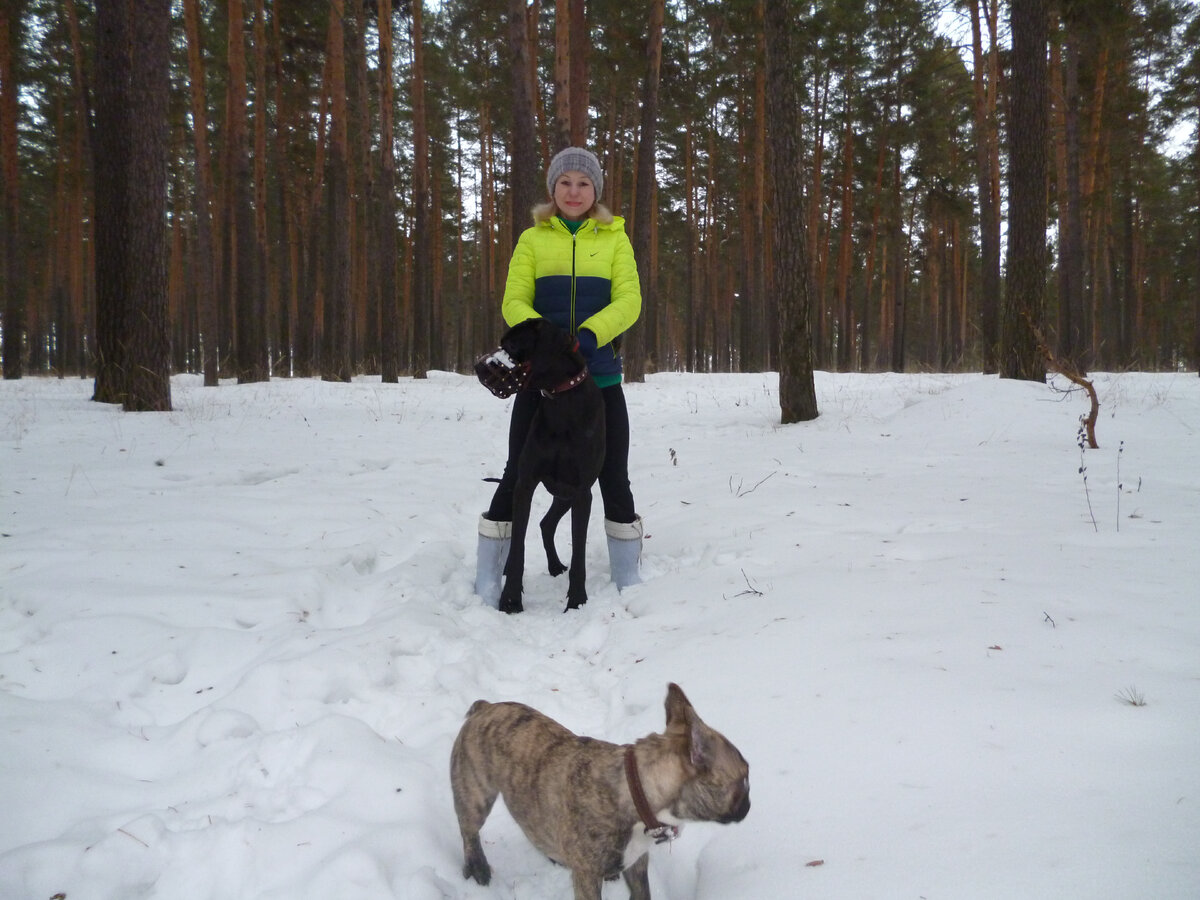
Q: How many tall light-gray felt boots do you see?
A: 2